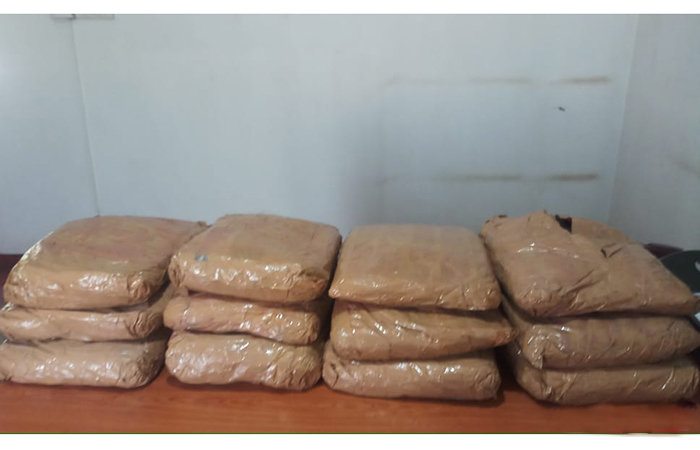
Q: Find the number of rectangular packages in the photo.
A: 12